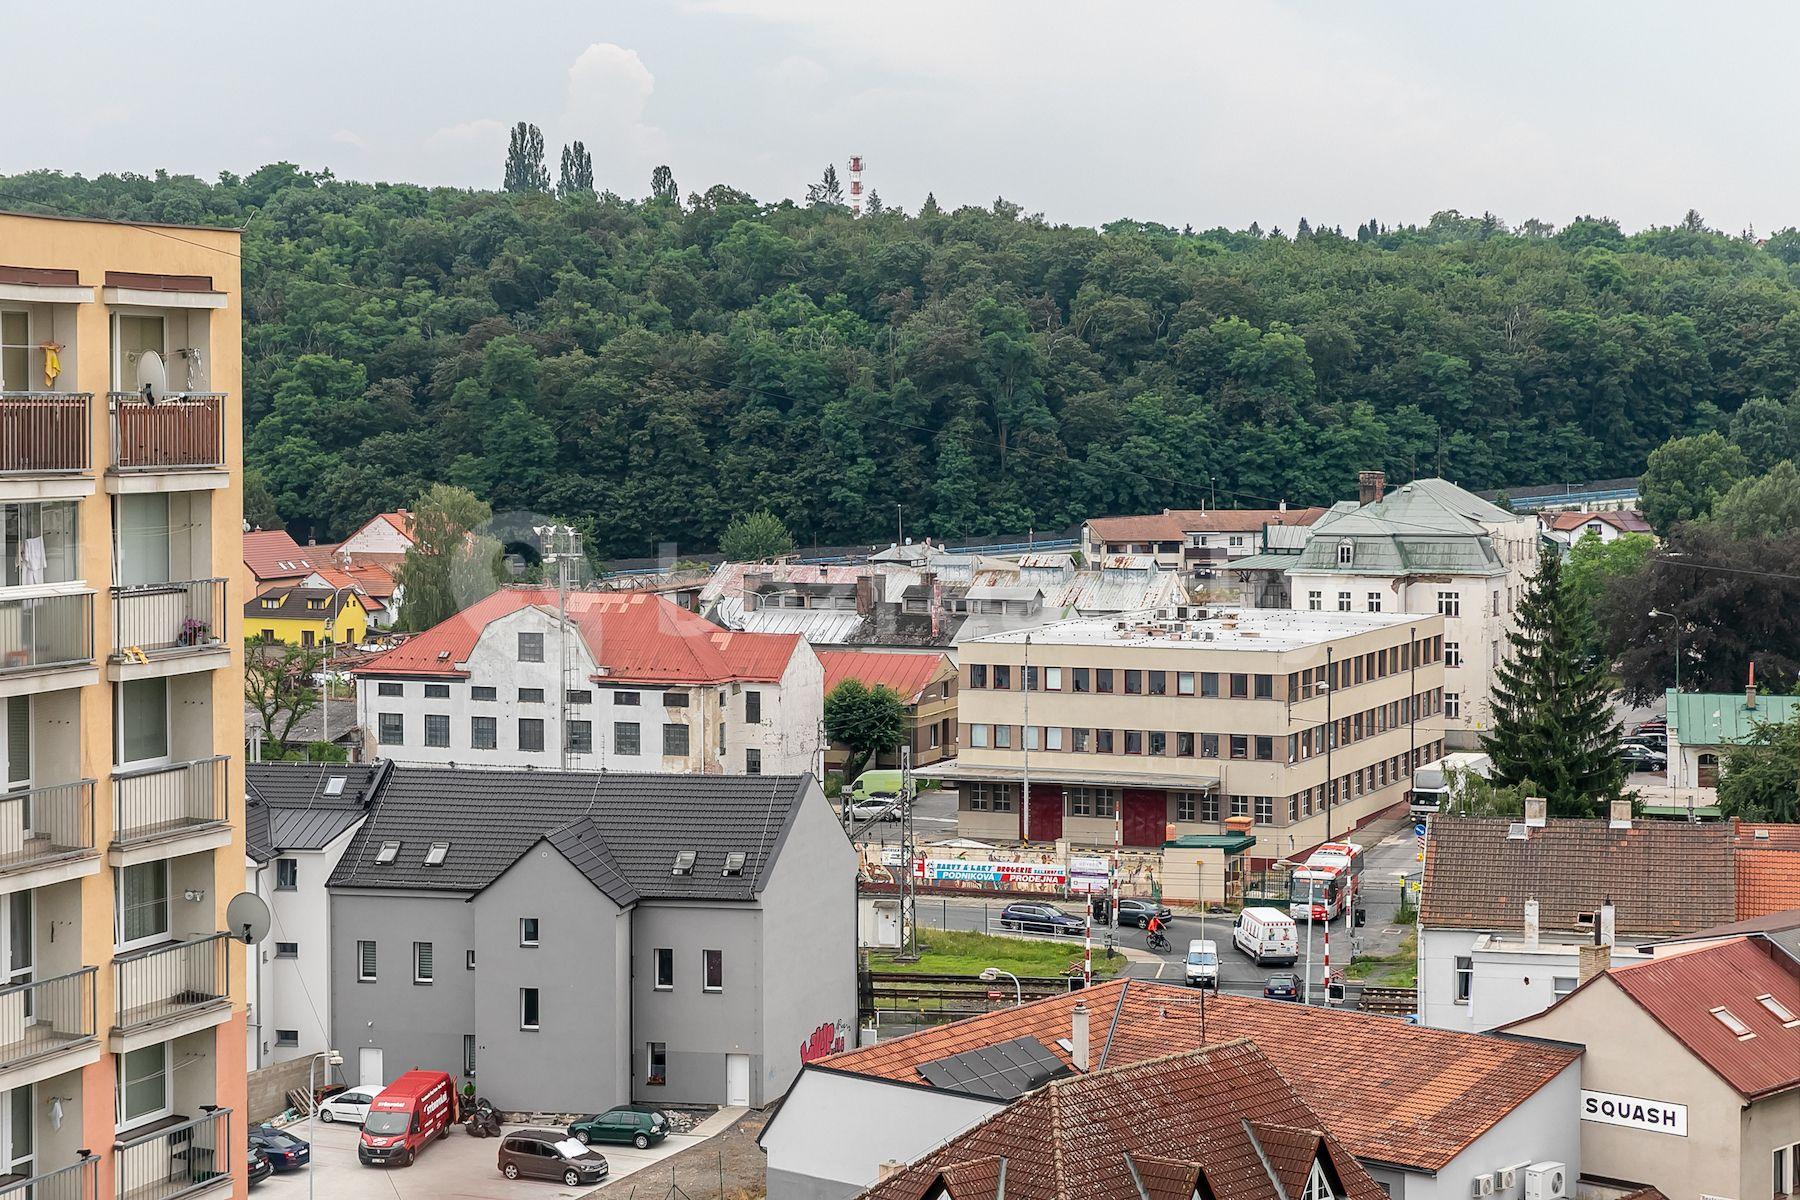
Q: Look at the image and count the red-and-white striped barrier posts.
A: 4